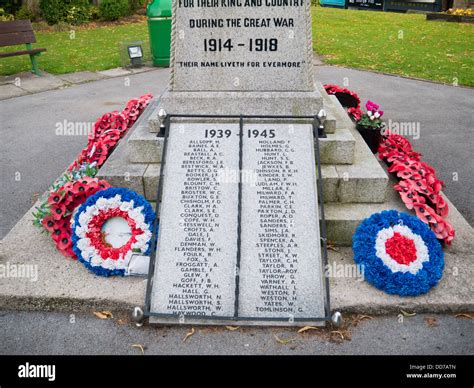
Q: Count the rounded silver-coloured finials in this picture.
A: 4